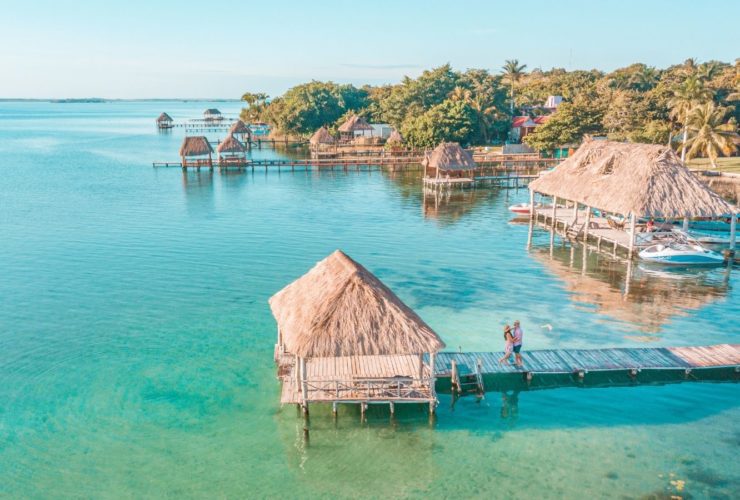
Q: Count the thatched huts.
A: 11